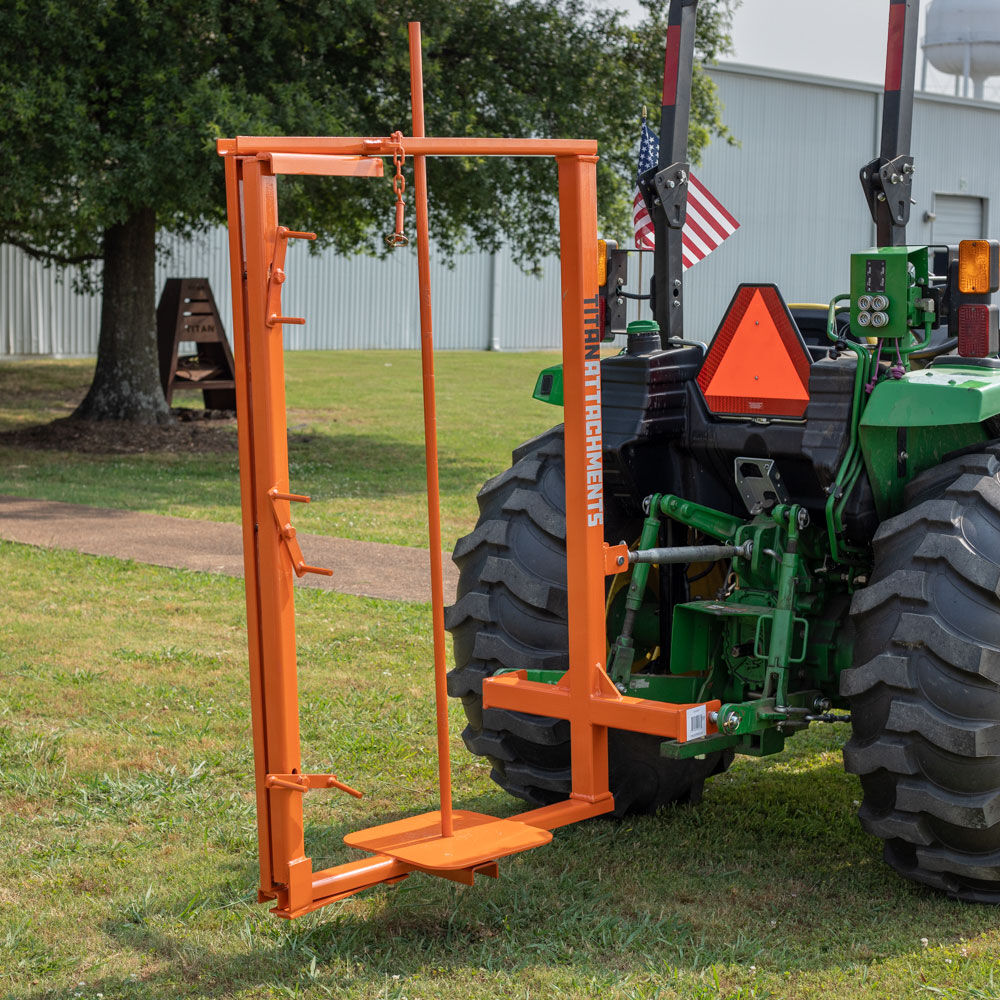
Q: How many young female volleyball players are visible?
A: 0